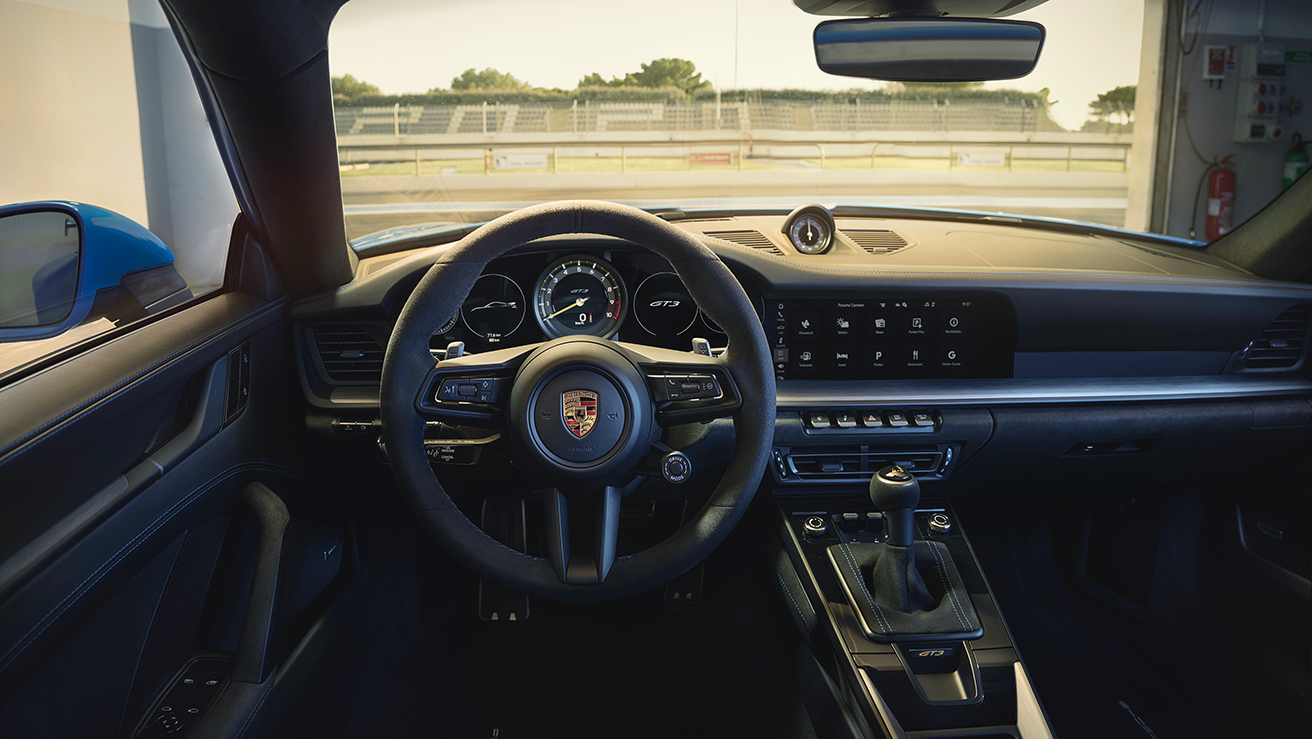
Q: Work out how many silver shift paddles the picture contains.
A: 2